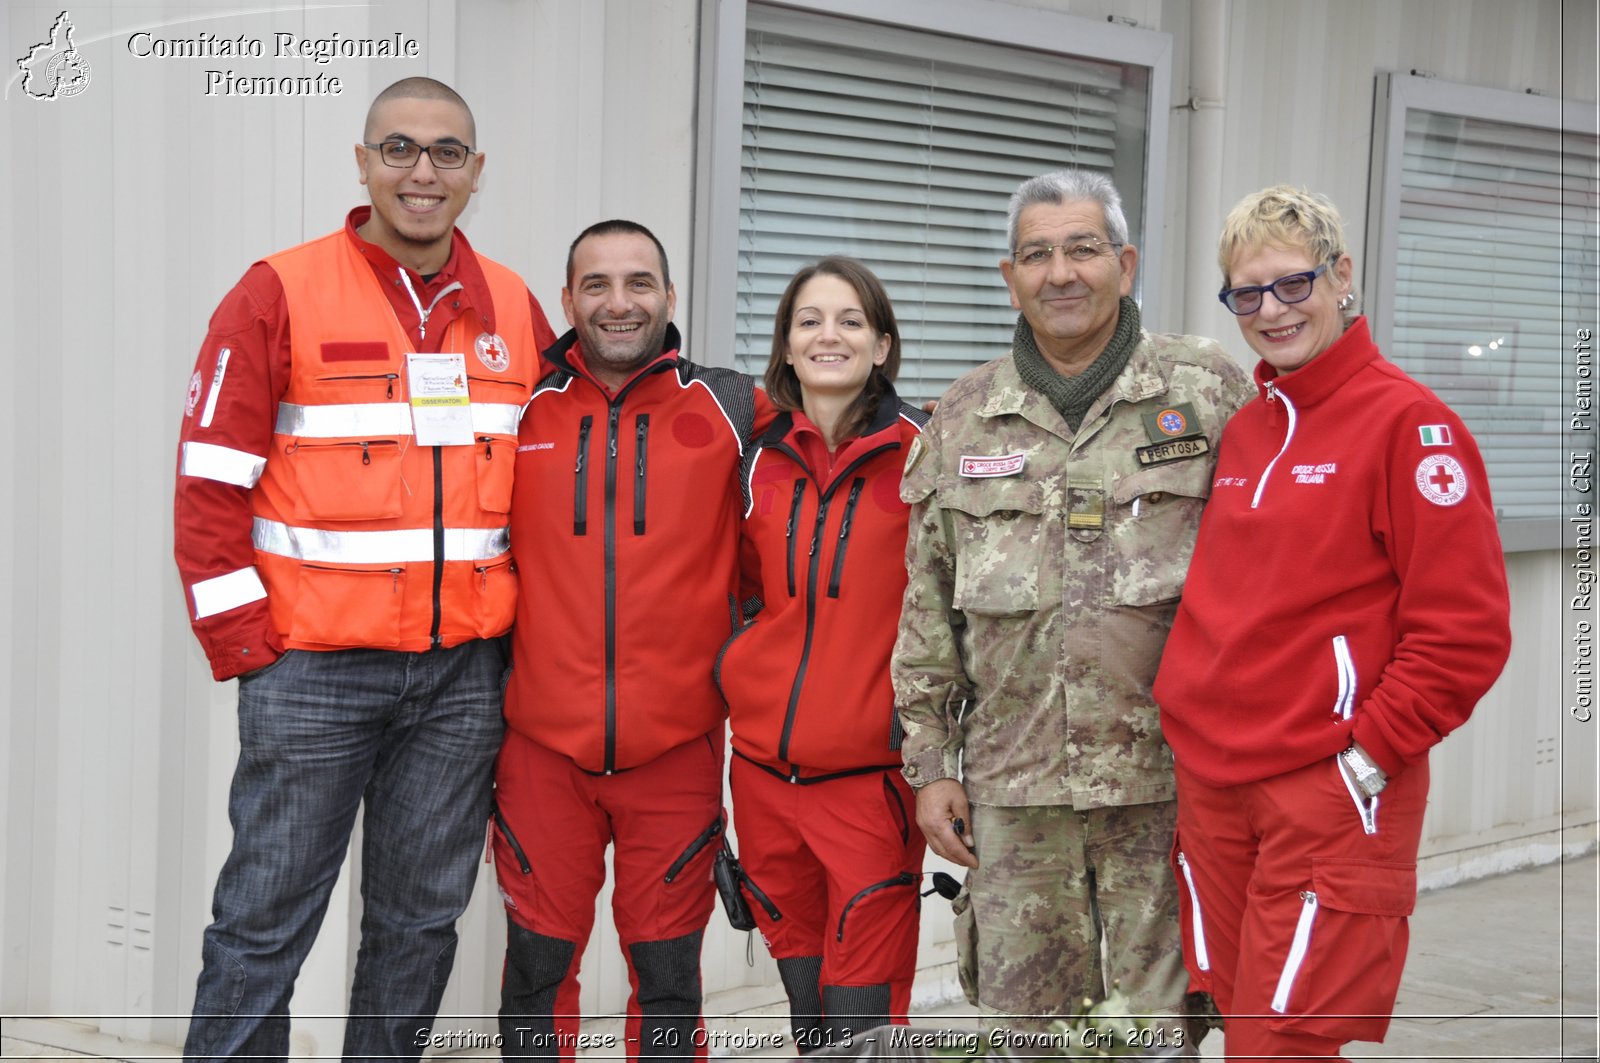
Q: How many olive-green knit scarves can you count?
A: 1